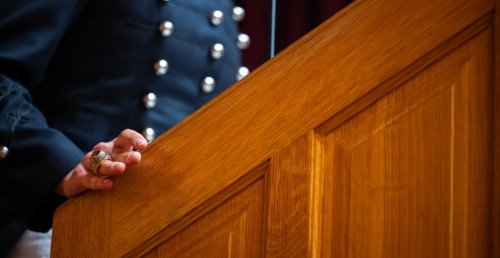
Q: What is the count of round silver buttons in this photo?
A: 11